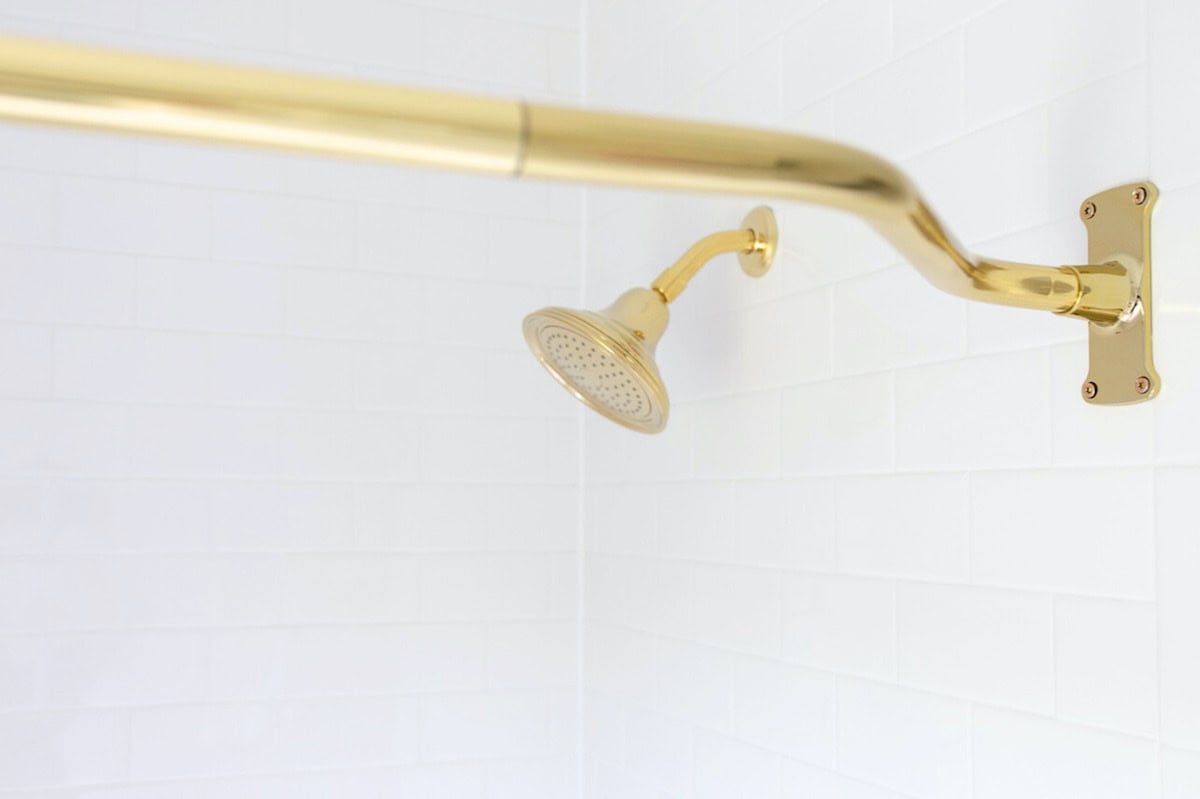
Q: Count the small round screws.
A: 4